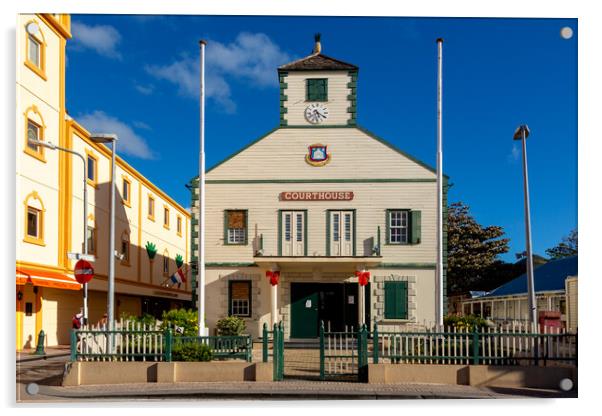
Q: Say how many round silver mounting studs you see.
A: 4